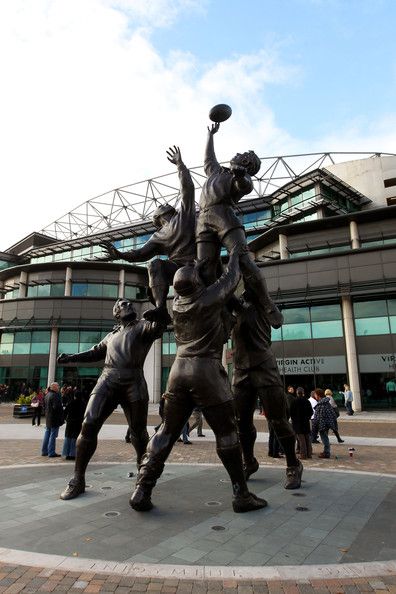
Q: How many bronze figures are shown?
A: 5